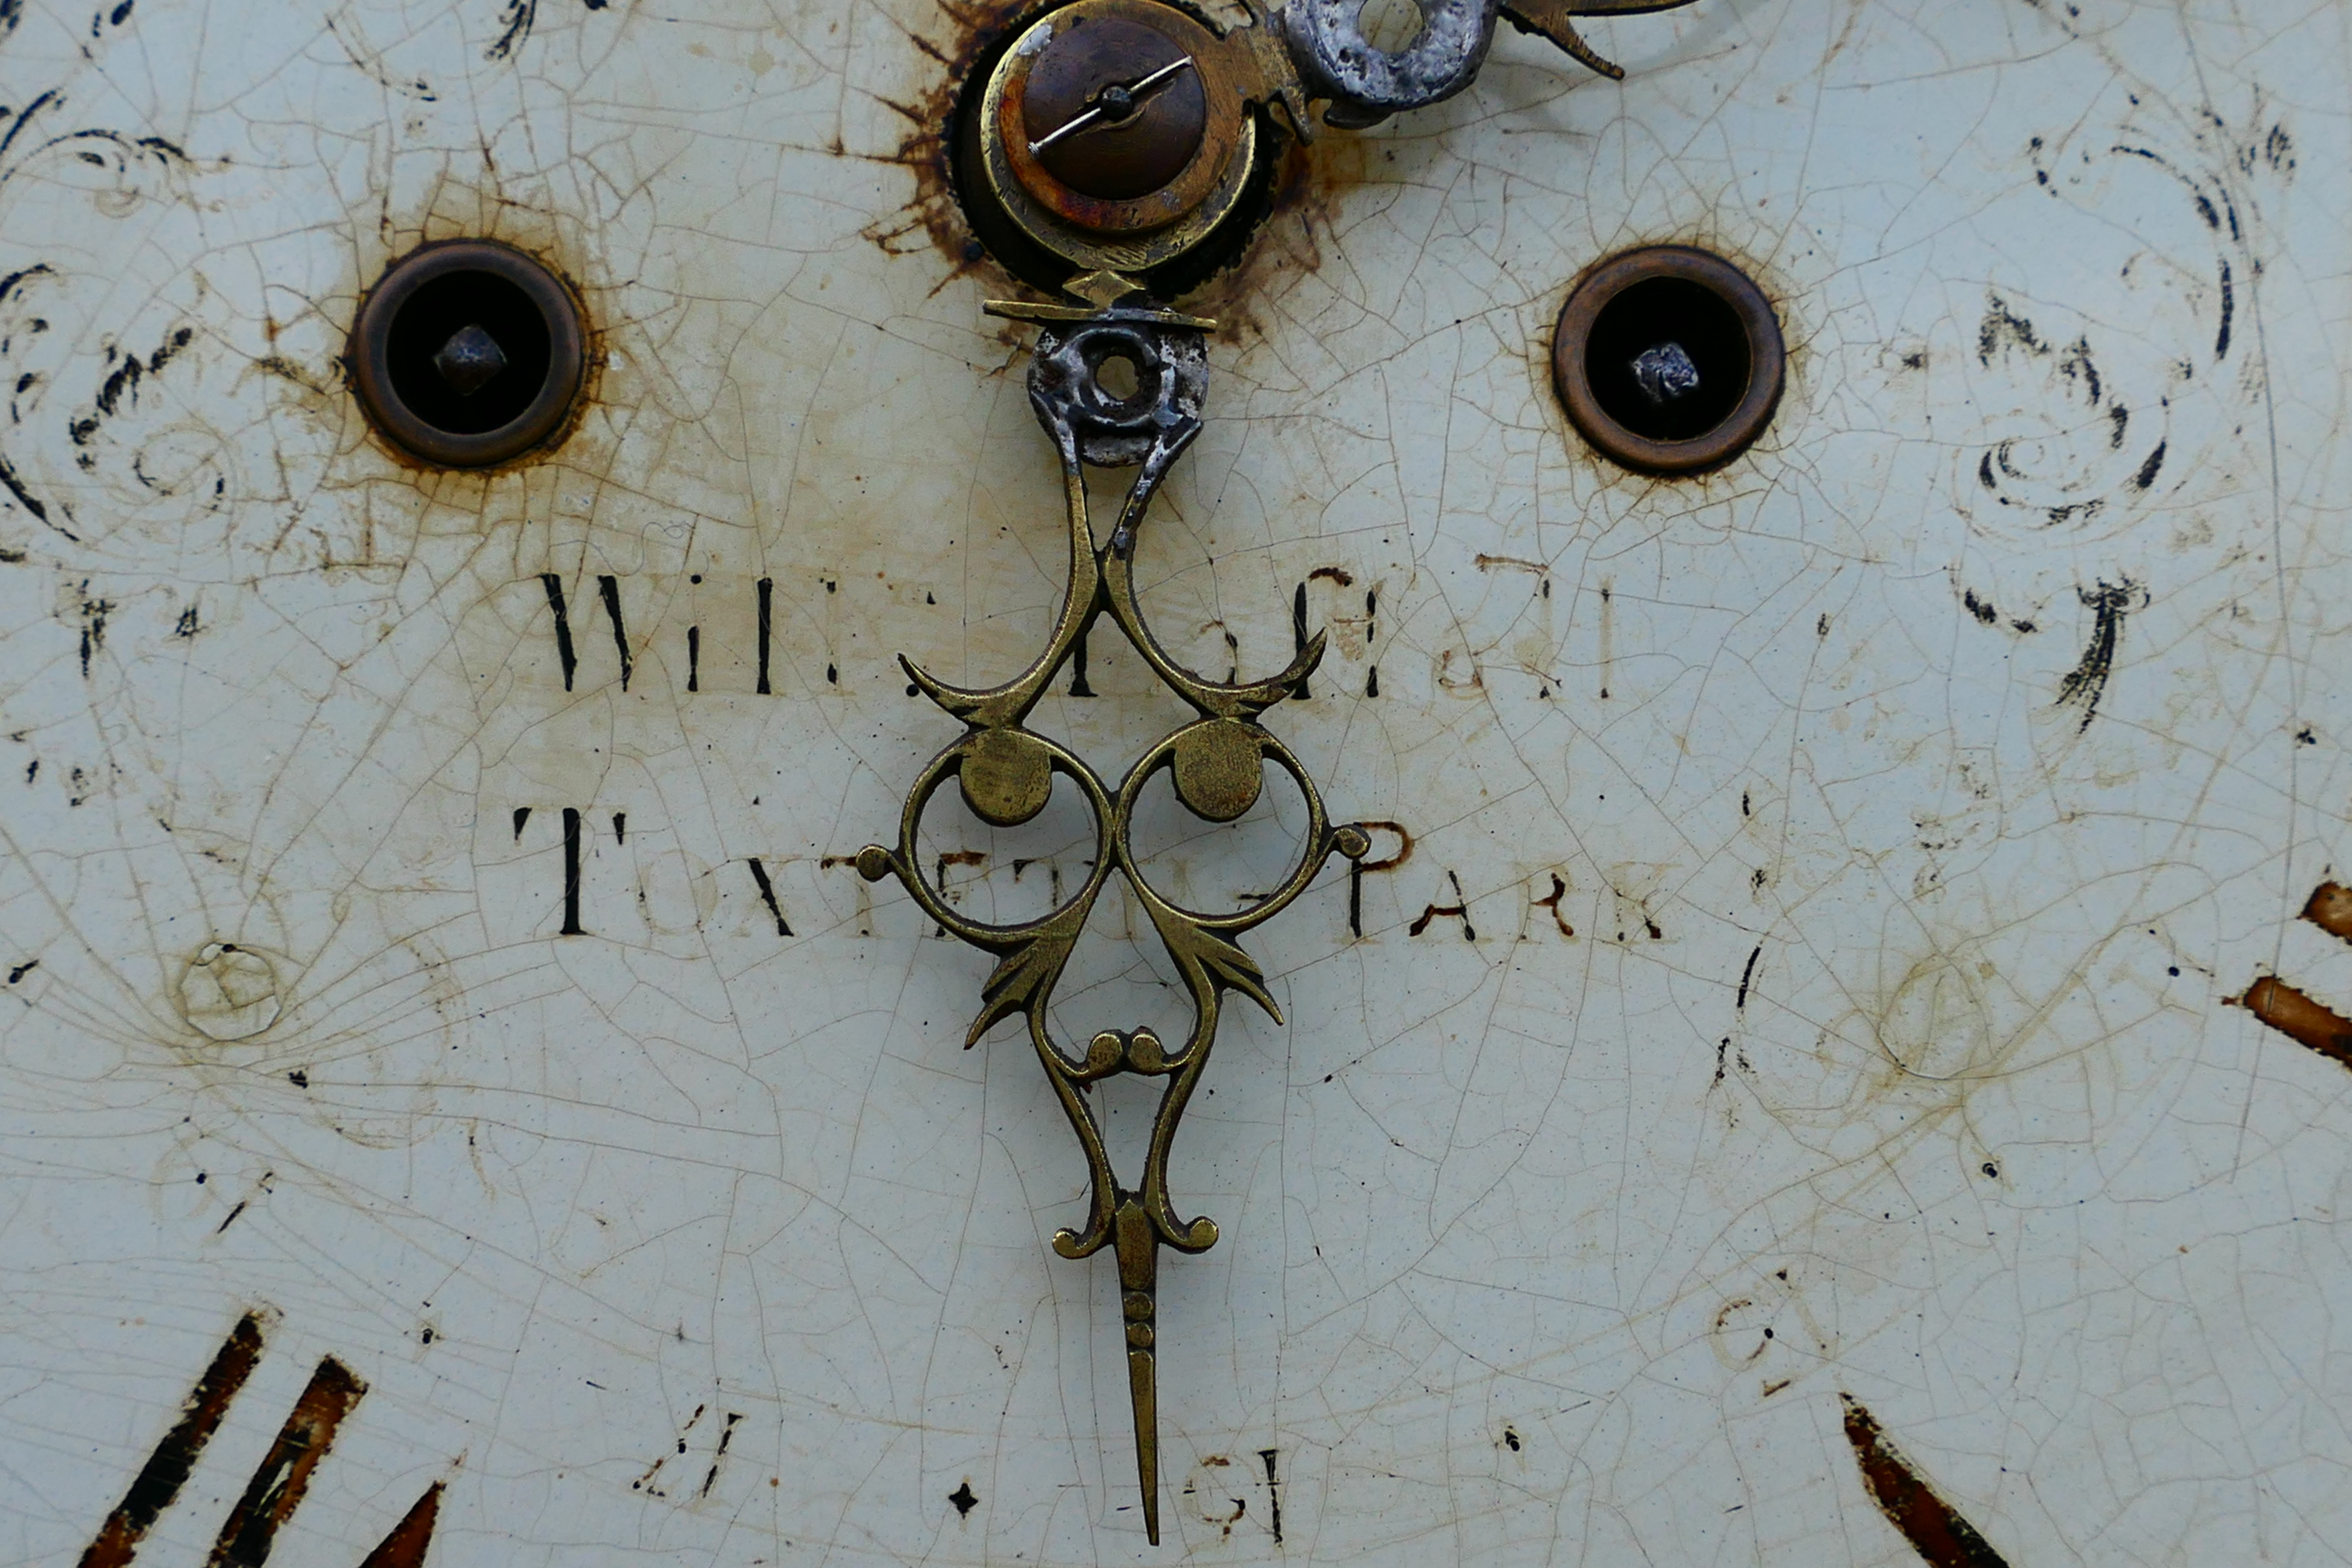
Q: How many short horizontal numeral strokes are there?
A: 2